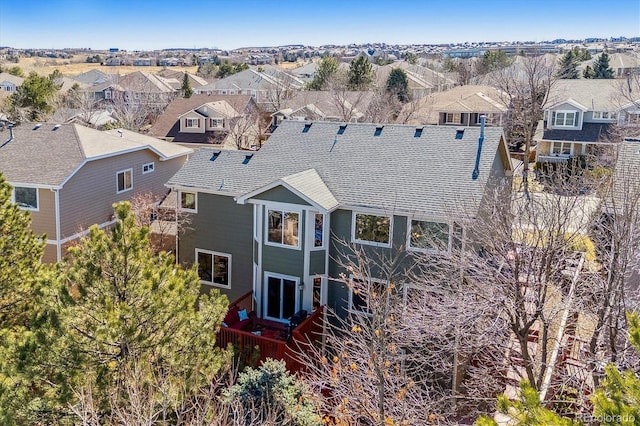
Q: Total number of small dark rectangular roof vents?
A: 7